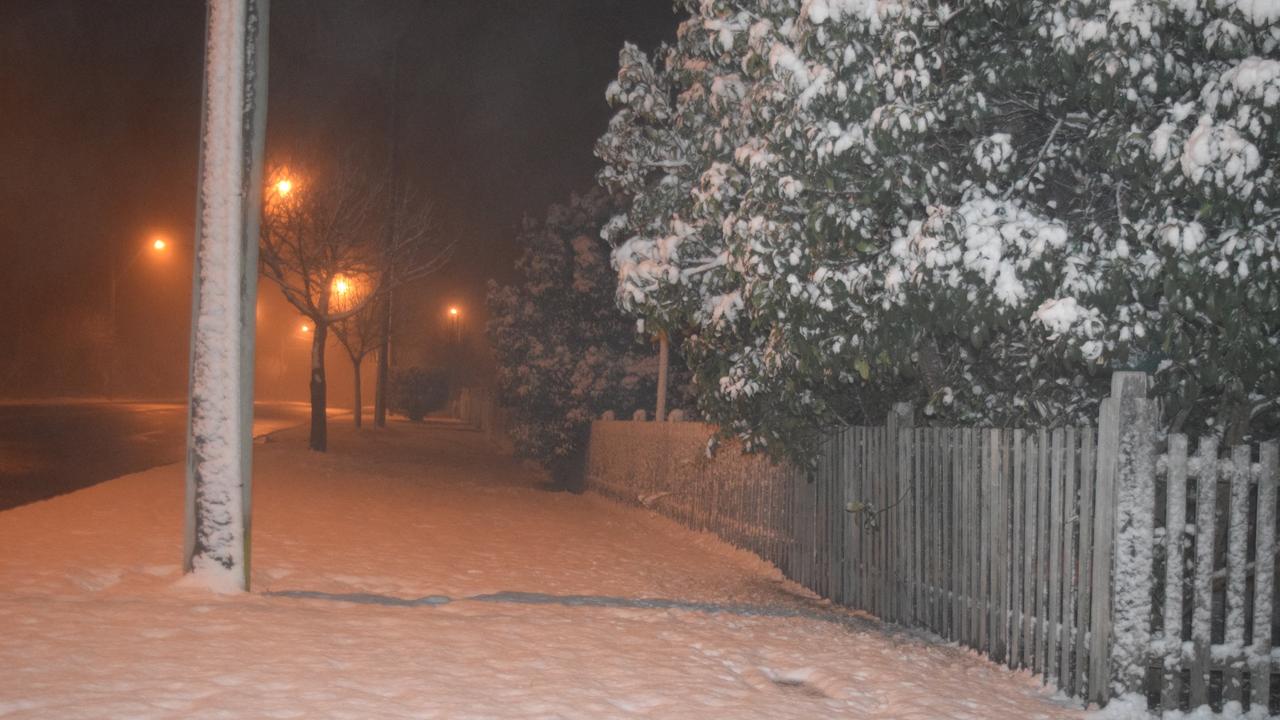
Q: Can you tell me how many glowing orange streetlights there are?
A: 5